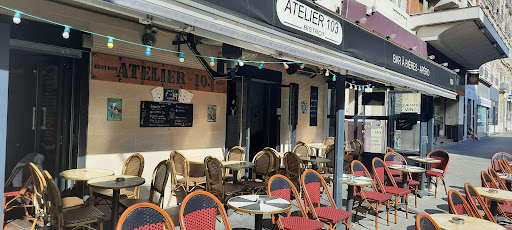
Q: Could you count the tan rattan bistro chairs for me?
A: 14